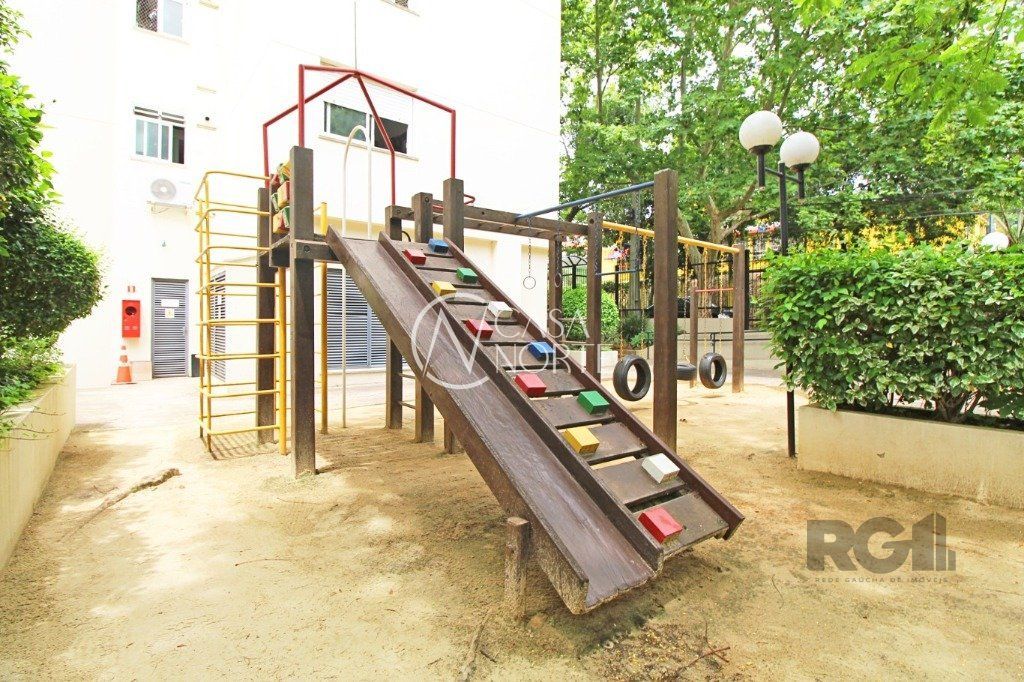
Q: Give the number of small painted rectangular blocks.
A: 12